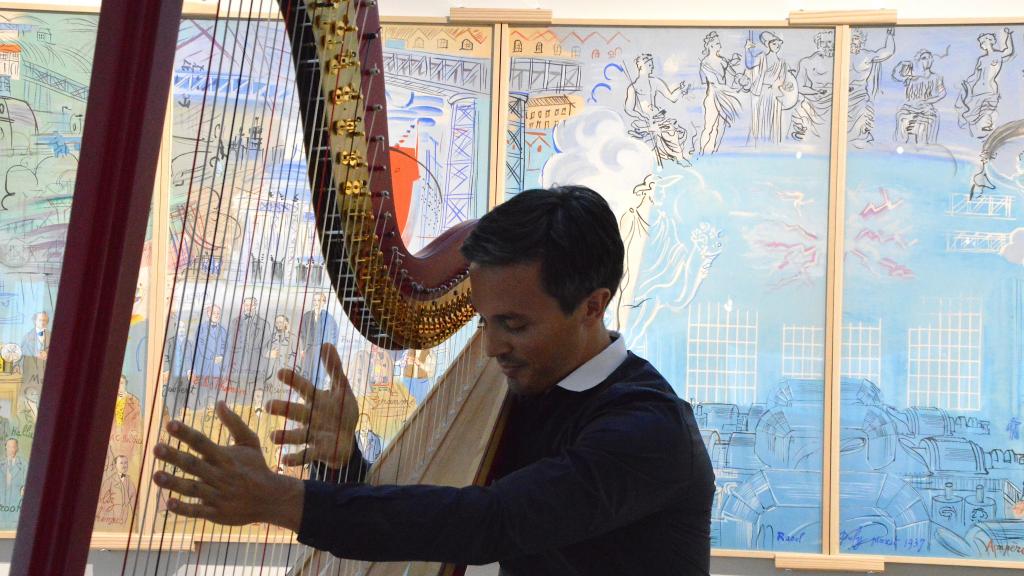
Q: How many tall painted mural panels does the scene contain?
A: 4